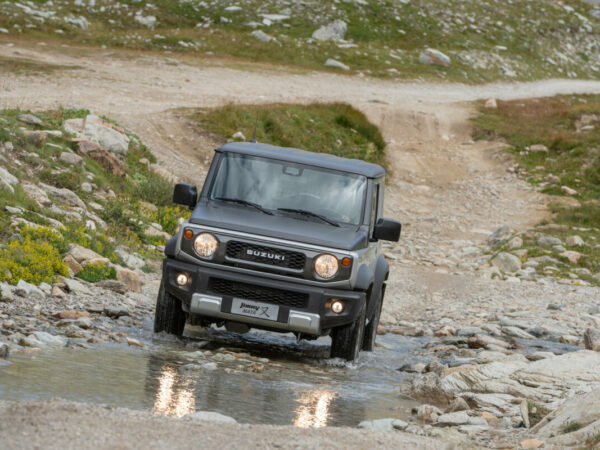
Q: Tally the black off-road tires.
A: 3